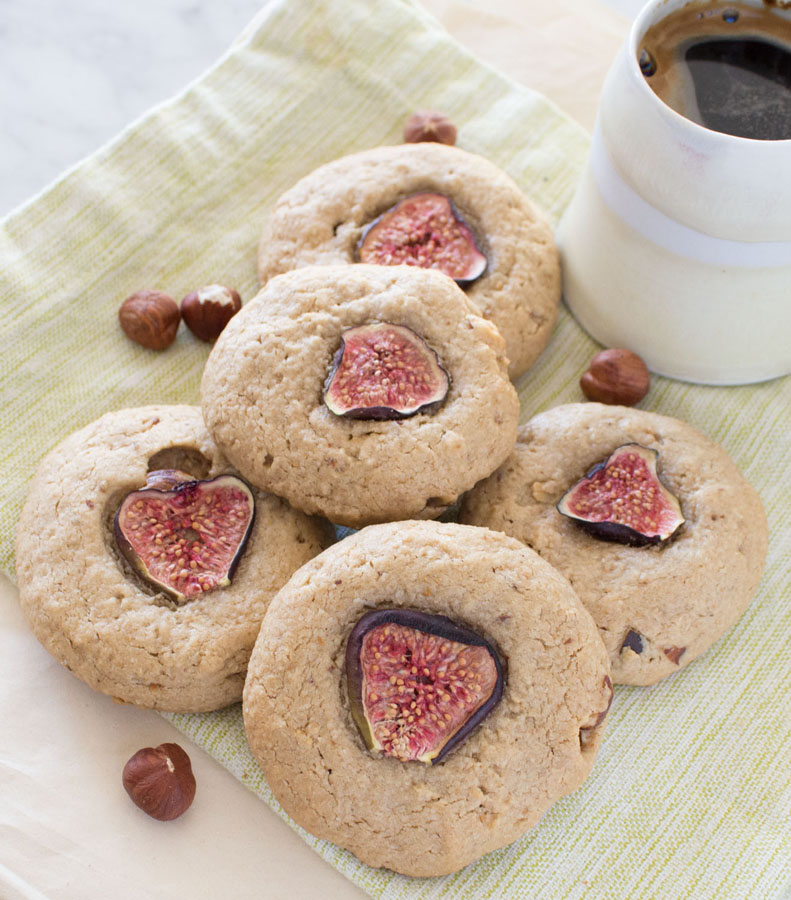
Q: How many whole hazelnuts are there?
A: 5